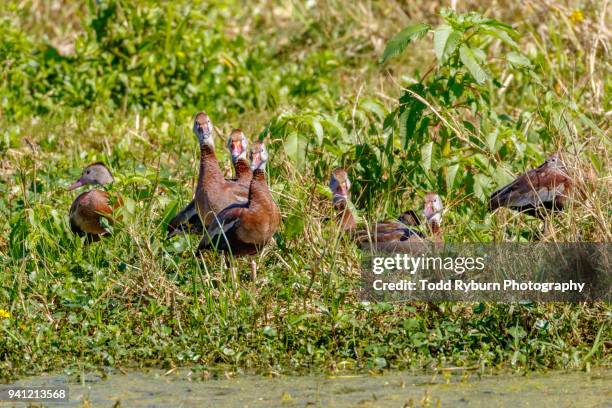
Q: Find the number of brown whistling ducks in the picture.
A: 7